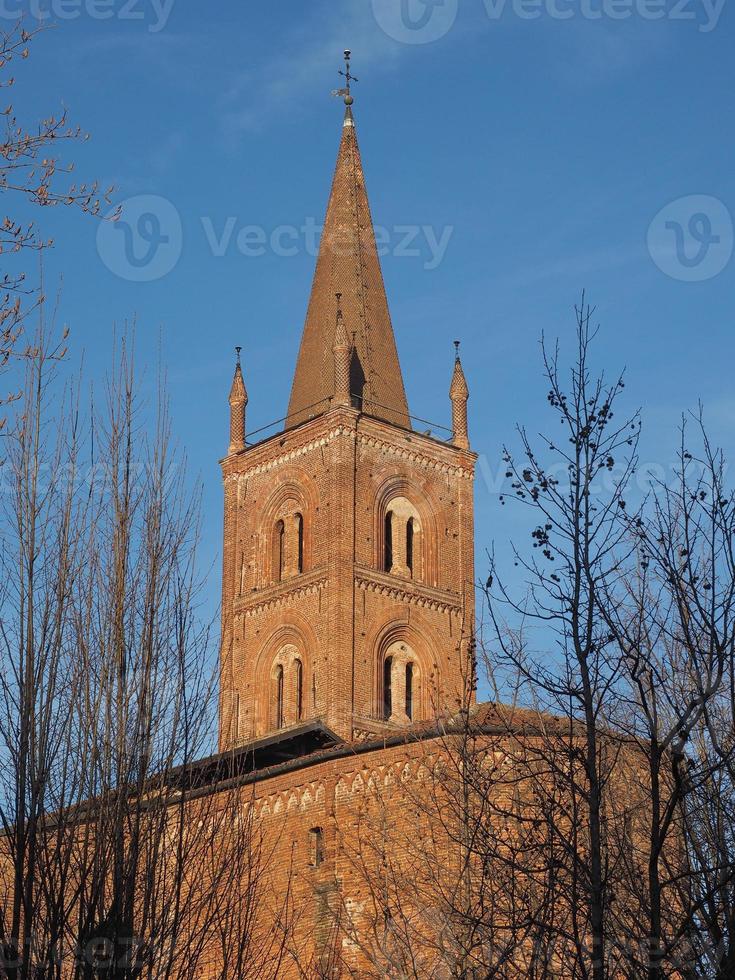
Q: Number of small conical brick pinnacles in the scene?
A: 3